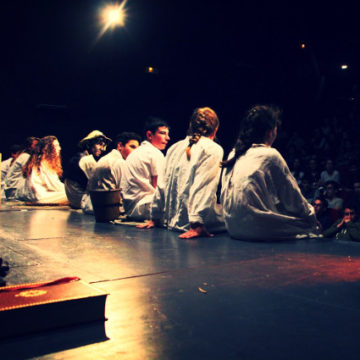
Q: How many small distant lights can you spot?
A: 3